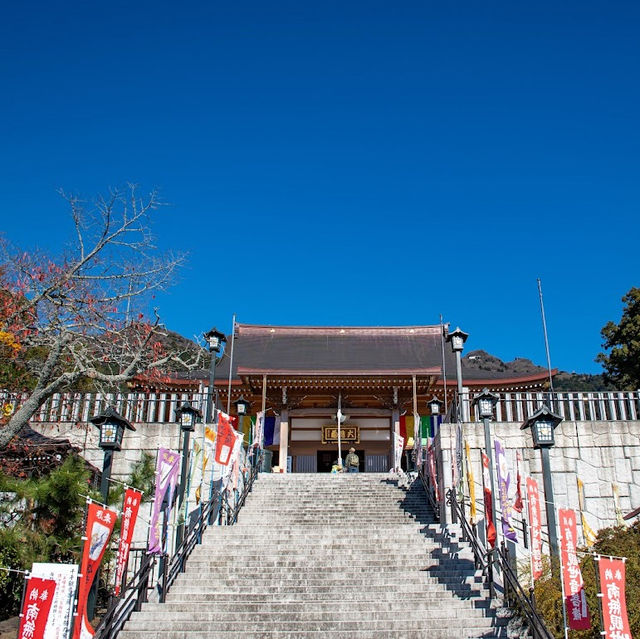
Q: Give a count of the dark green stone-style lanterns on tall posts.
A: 8